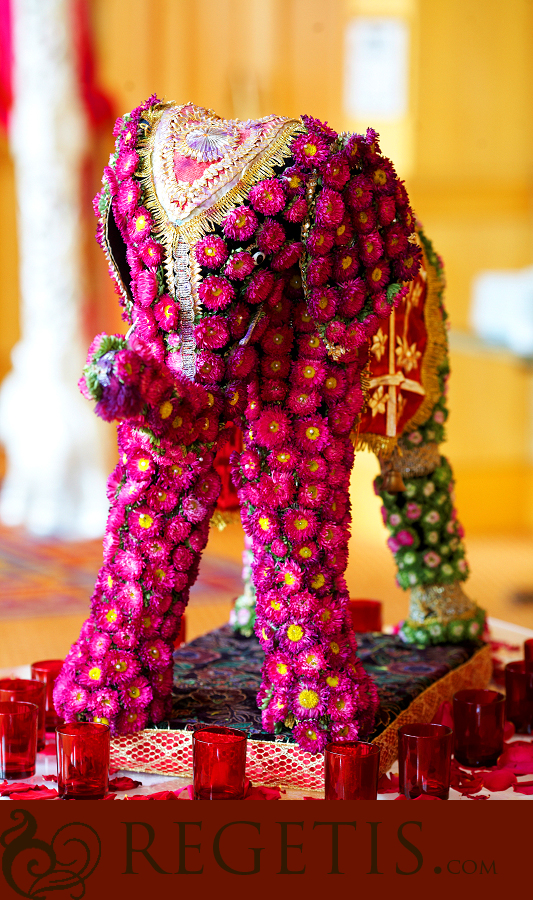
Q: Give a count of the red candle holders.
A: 12